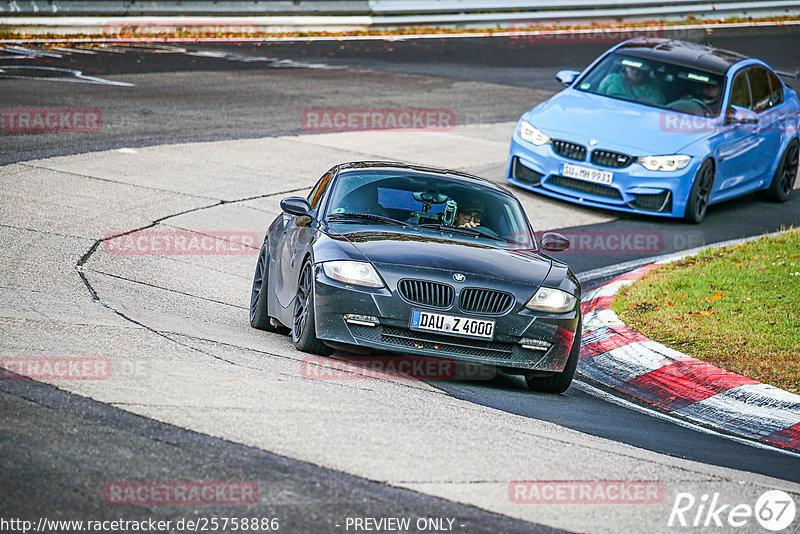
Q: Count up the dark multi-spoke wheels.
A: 4